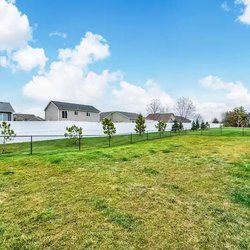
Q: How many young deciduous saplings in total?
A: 5